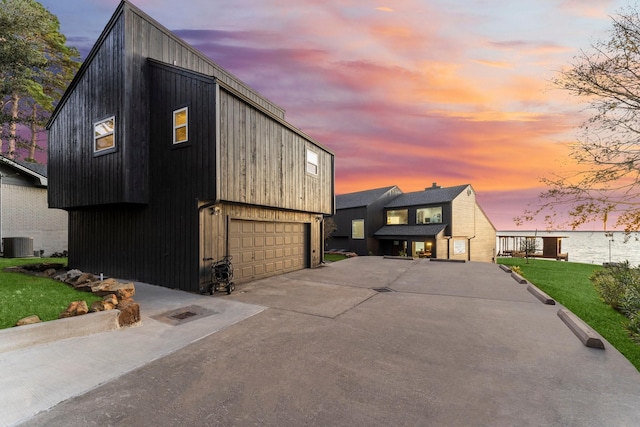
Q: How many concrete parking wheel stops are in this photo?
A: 6